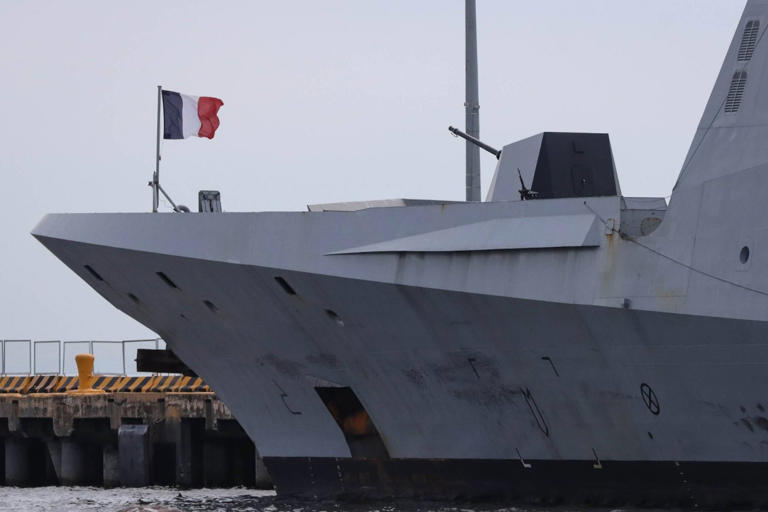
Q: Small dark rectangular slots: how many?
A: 6